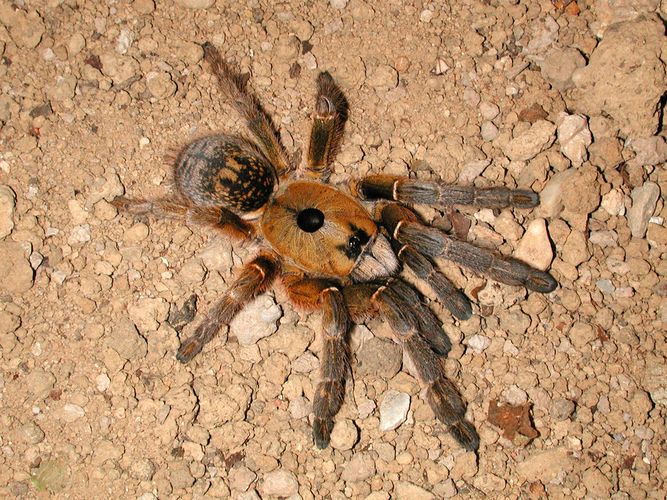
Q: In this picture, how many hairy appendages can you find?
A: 10